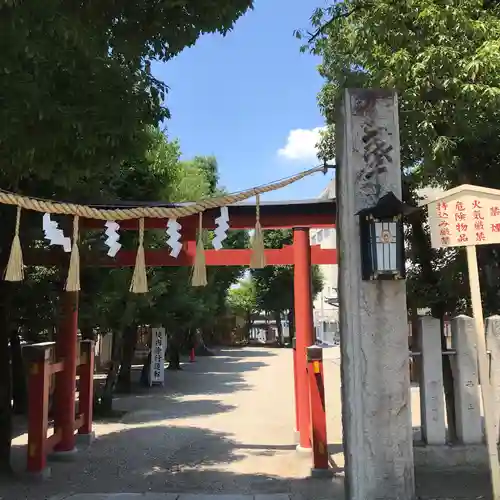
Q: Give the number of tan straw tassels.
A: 5